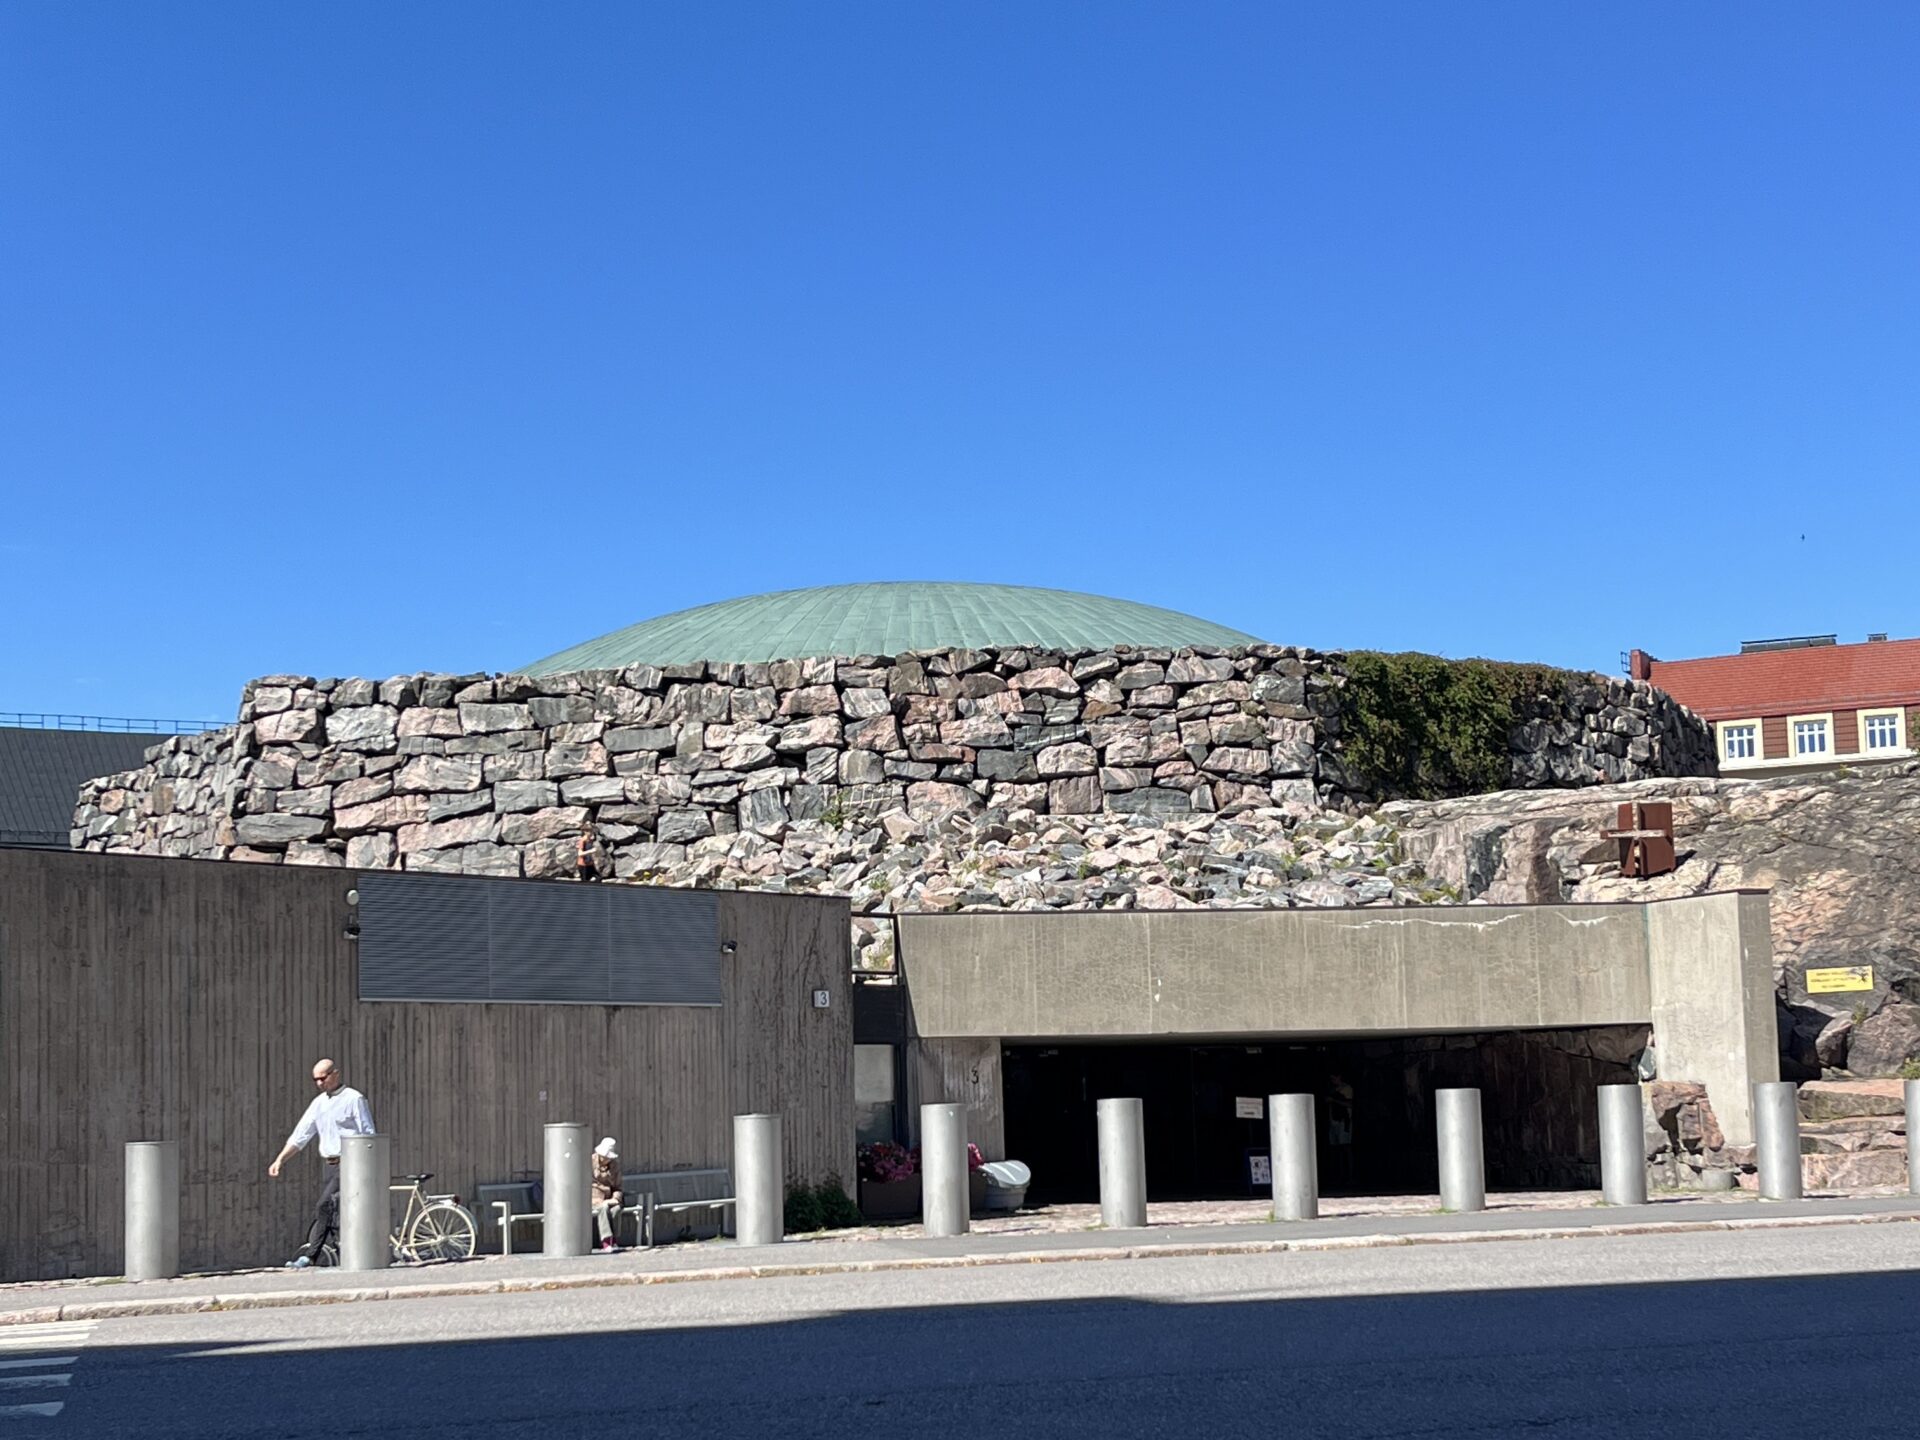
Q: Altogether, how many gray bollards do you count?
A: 11